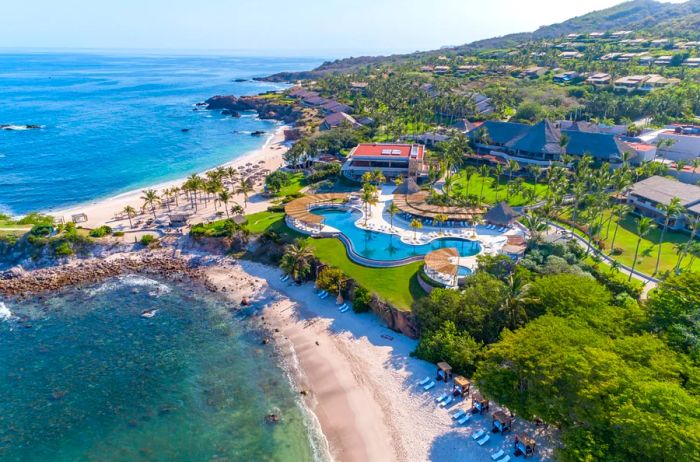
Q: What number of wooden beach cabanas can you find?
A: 5